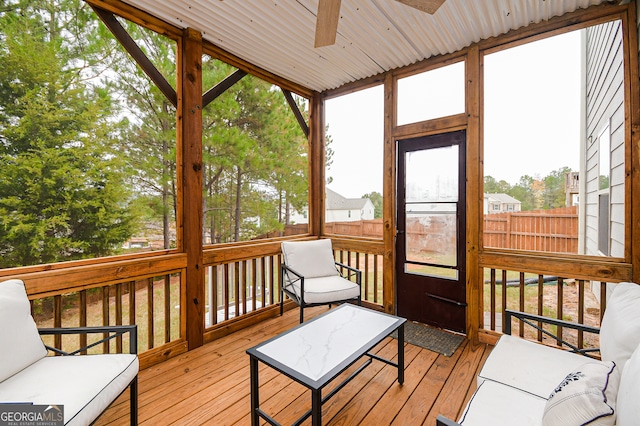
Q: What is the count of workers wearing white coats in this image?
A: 0